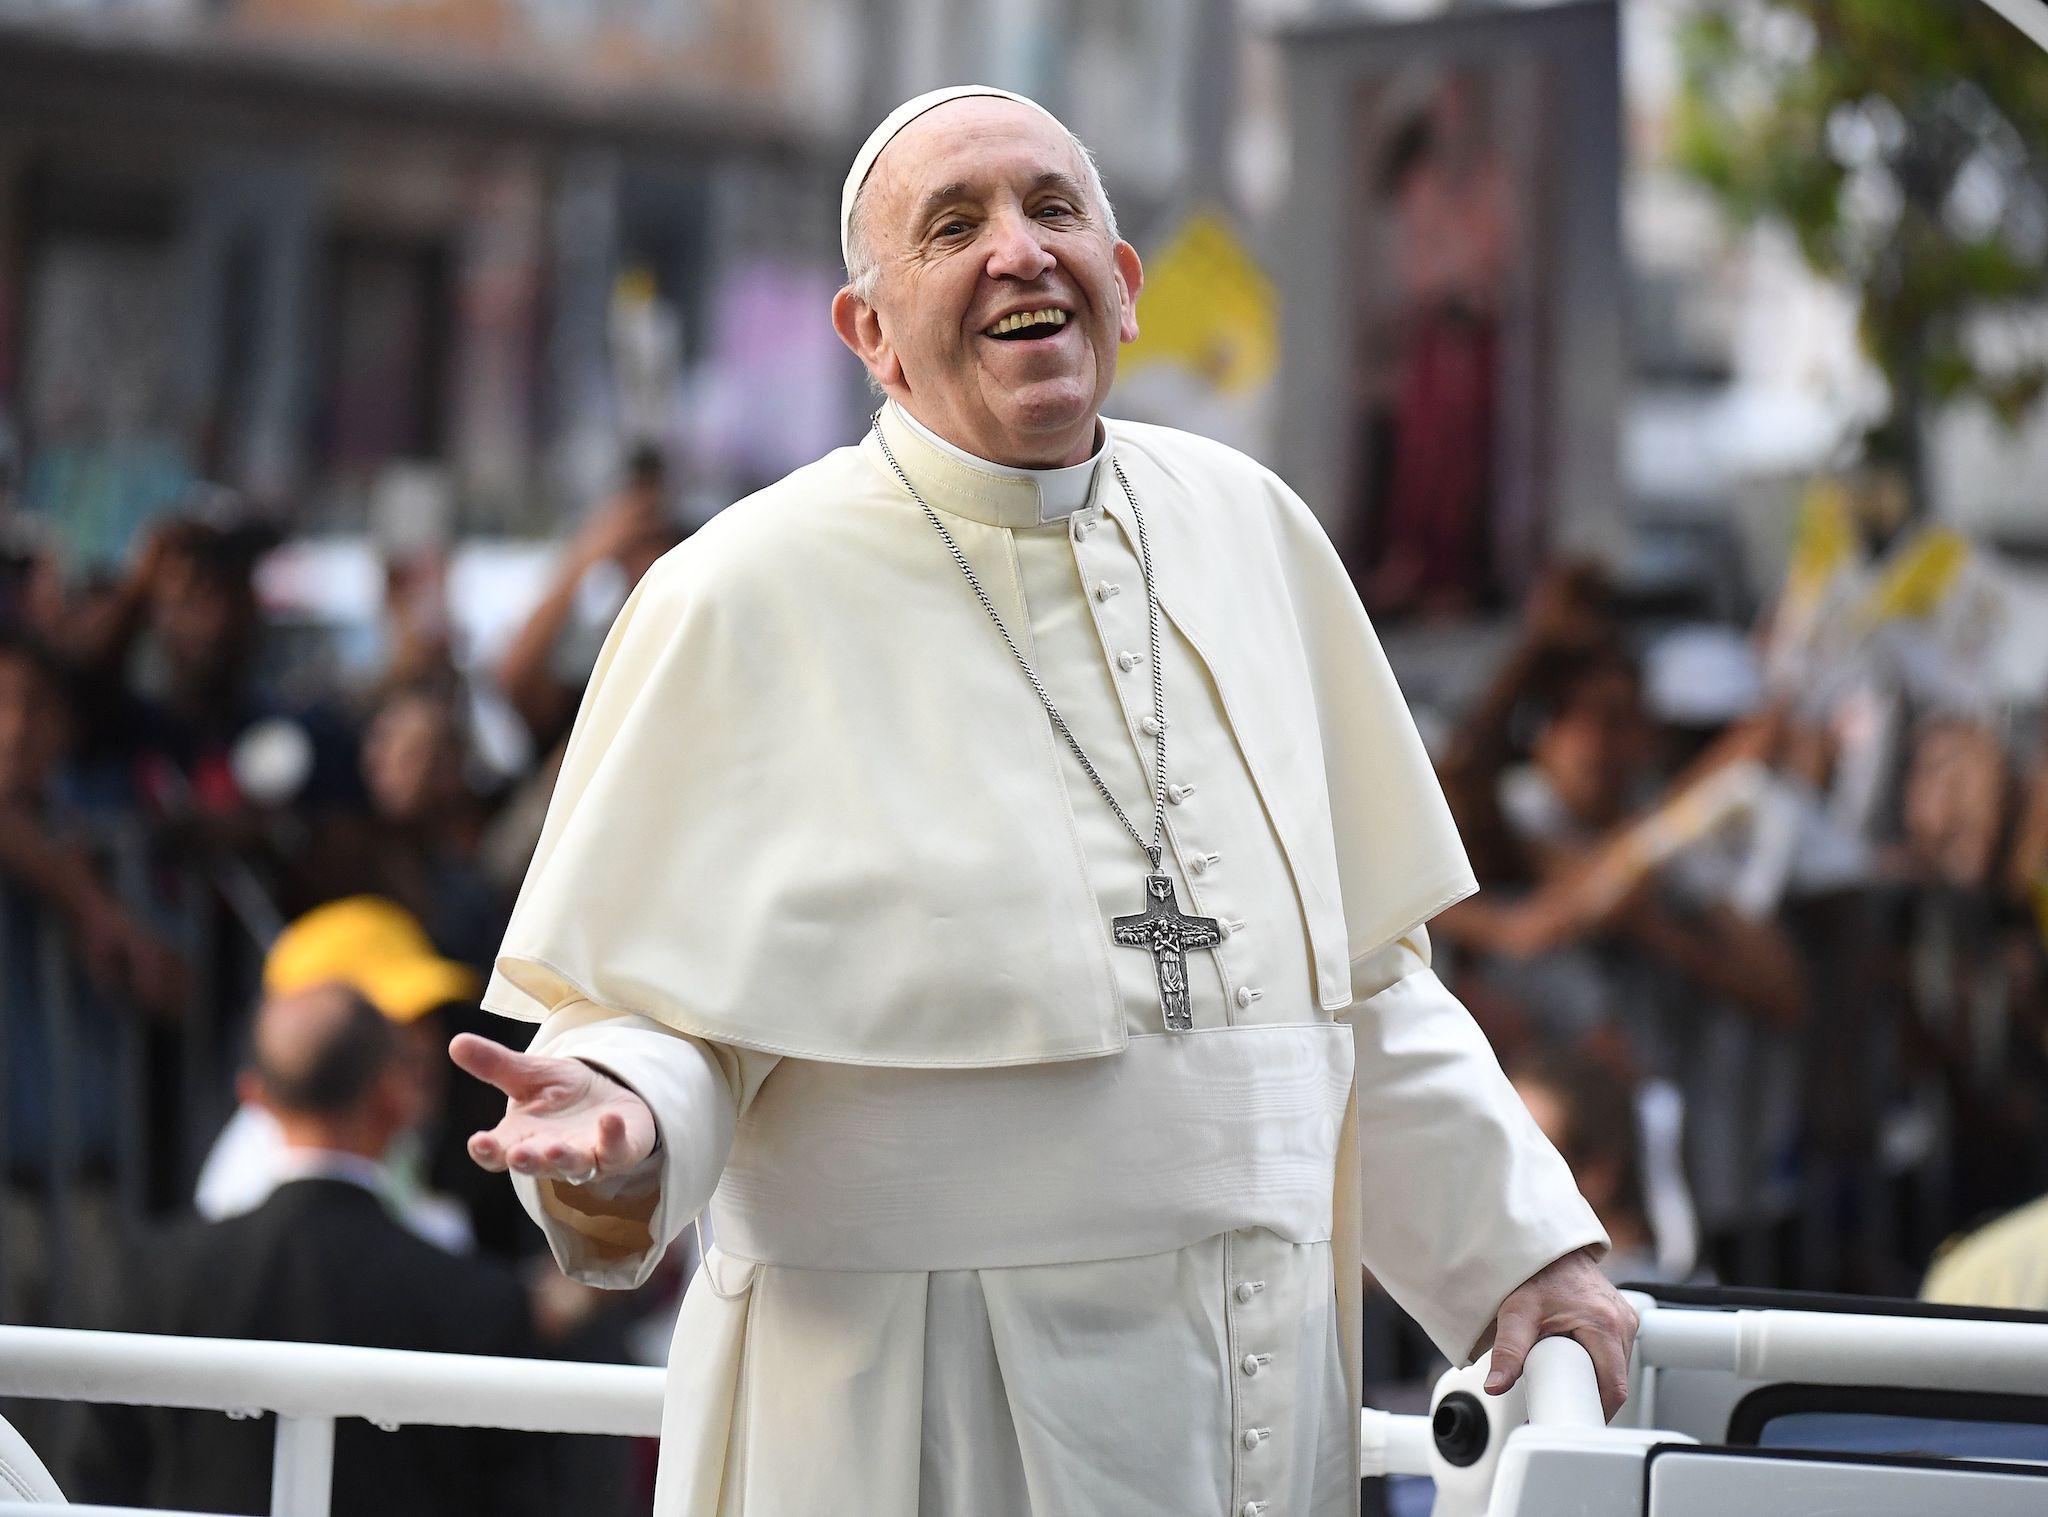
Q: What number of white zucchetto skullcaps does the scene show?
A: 1